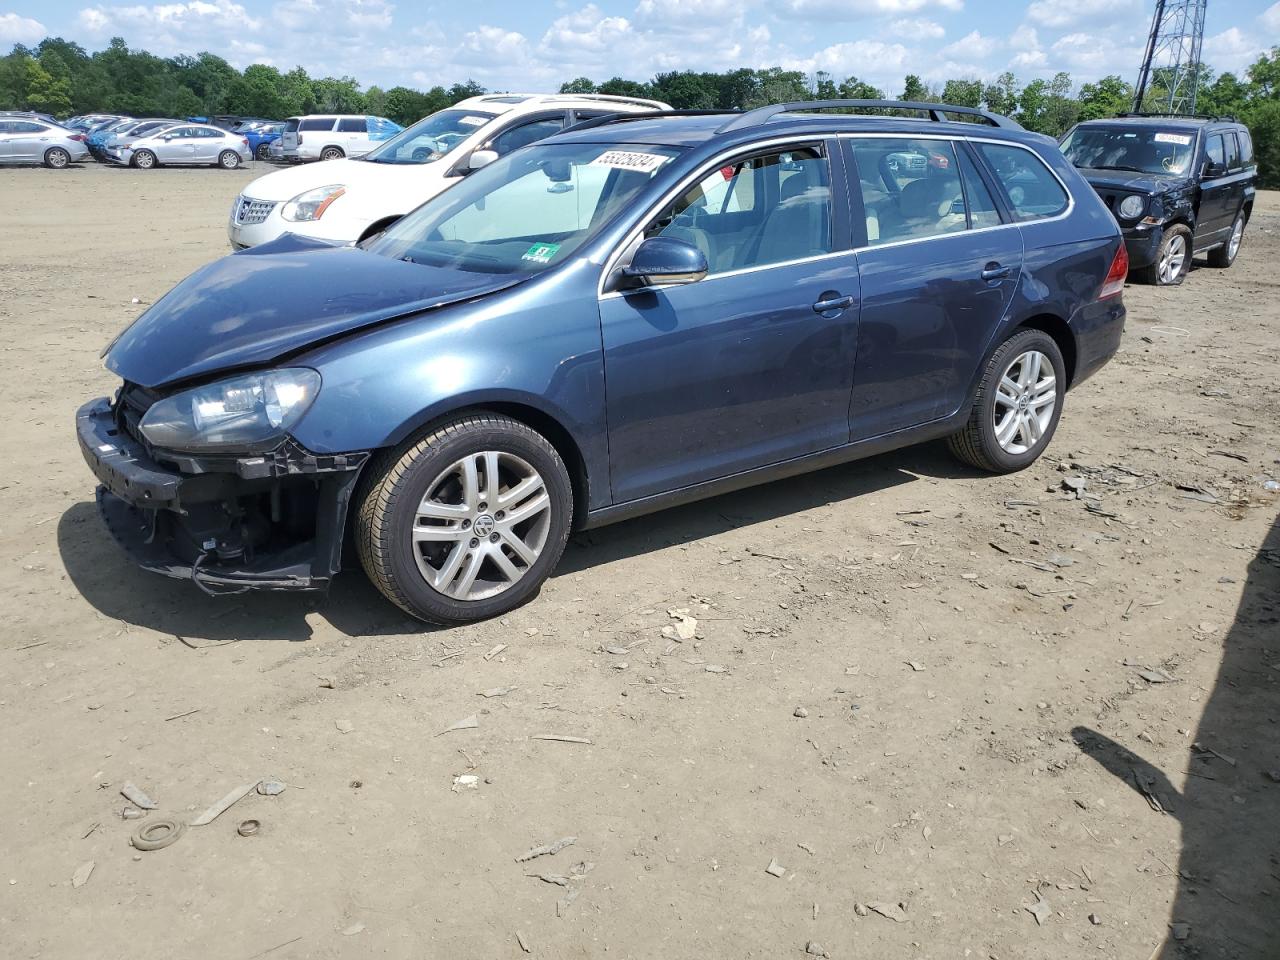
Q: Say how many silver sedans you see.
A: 2